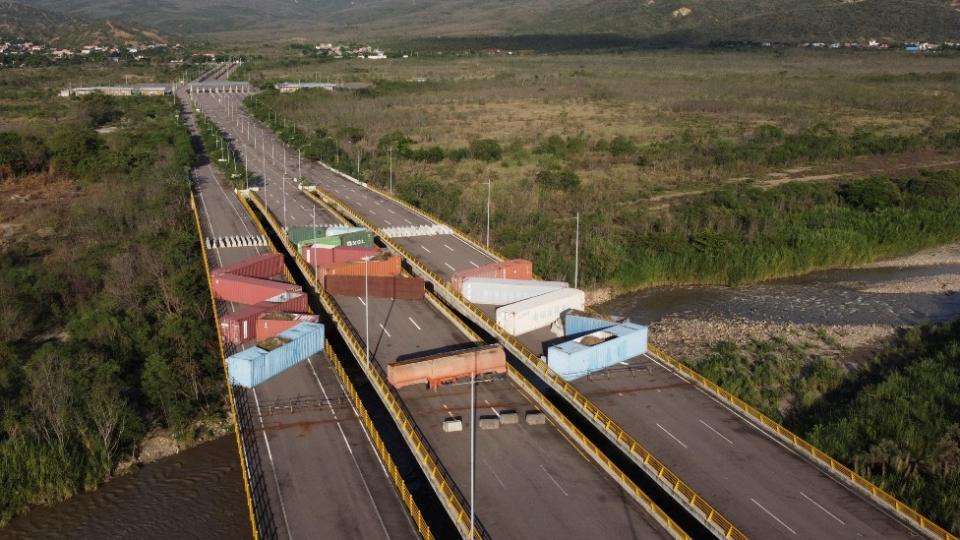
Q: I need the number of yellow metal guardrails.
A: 6